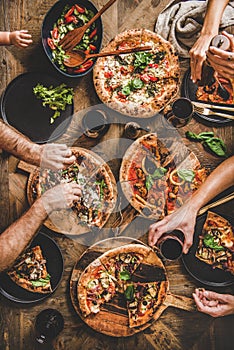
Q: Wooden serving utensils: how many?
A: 2